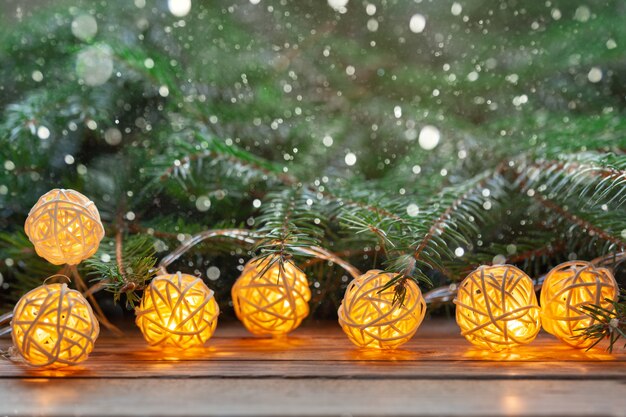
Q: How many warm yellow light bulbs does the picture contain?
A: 7